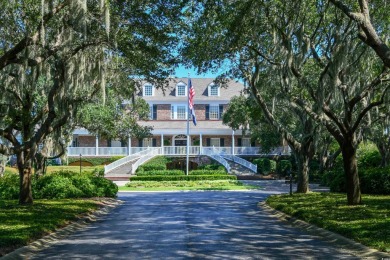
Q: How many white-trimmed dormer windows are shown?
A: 3